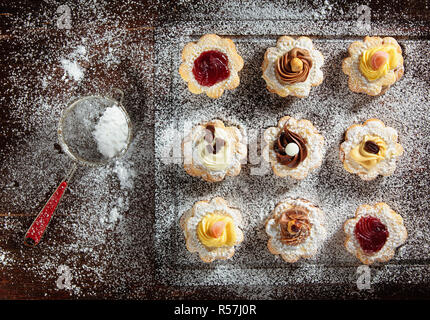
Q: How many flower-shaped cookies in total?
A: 9